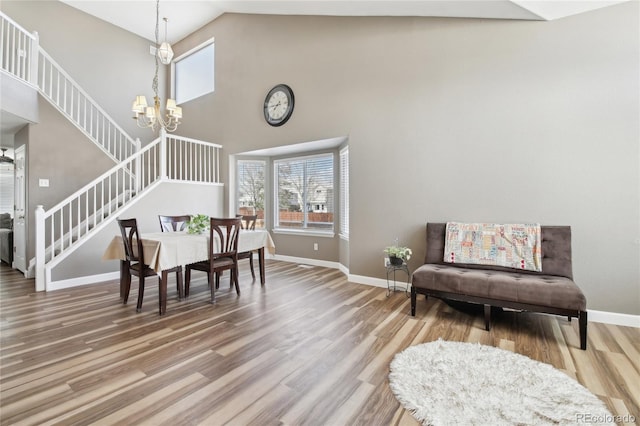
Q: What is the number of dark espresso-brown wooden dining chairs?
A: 4